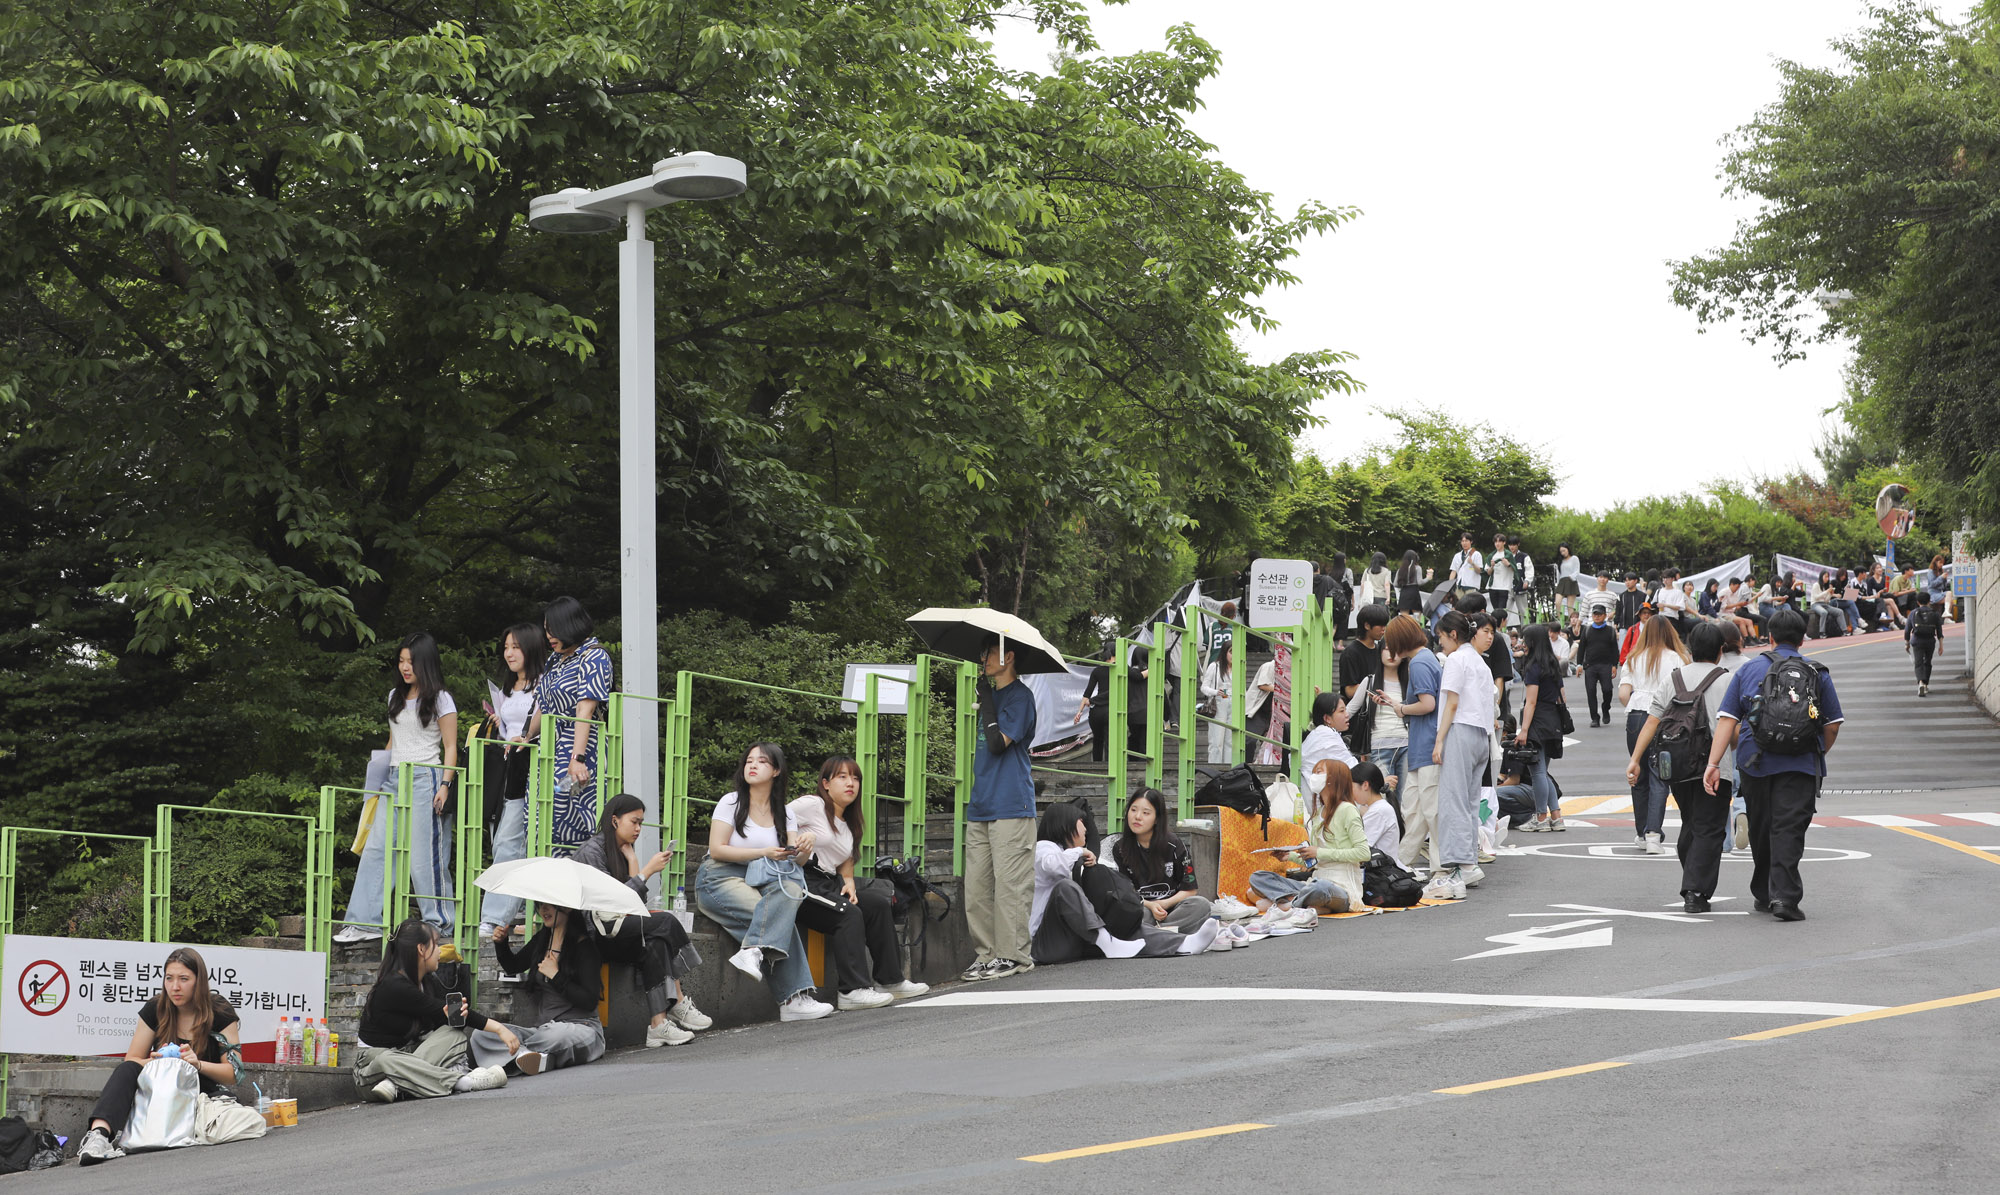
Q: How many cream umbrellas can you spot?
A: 2